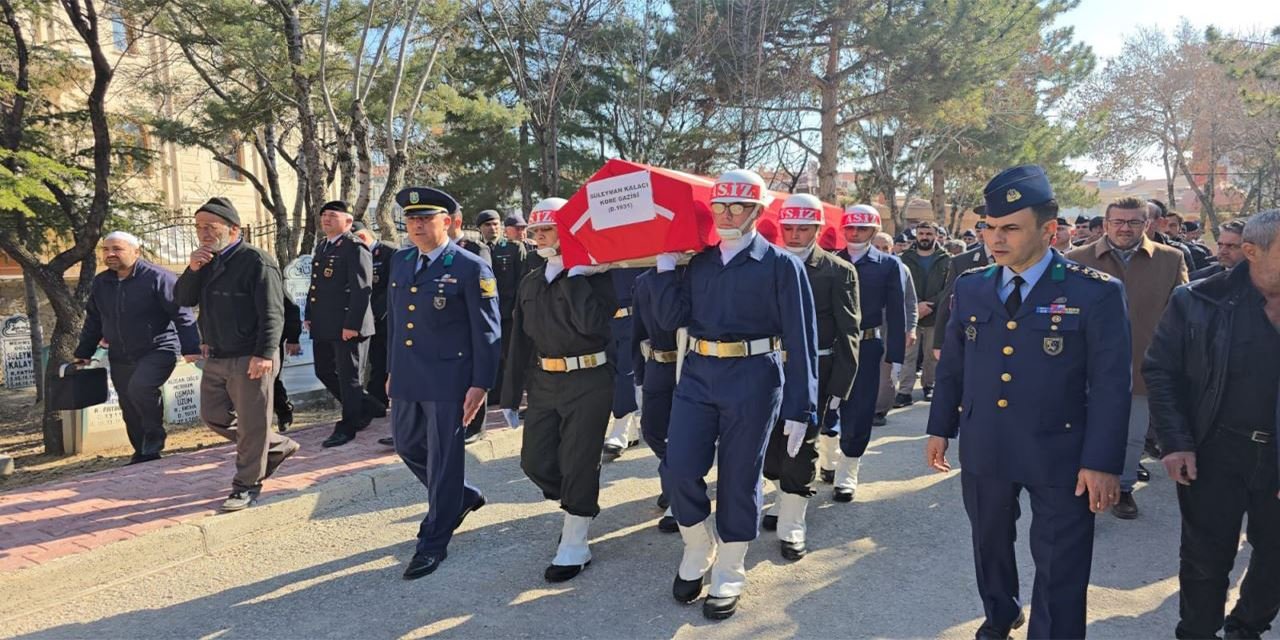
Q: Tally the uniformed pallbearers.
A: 6